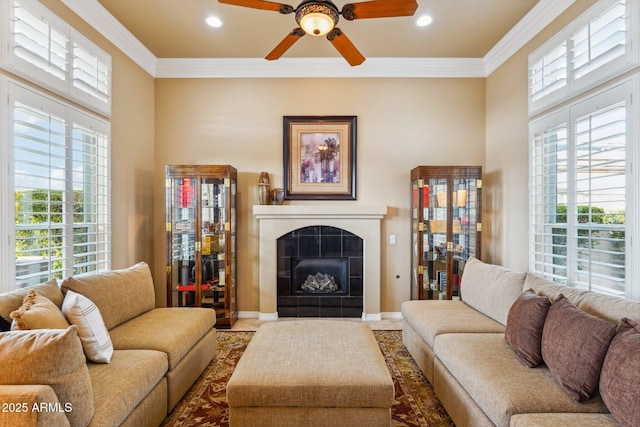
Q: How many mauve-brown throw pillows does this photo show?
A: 3